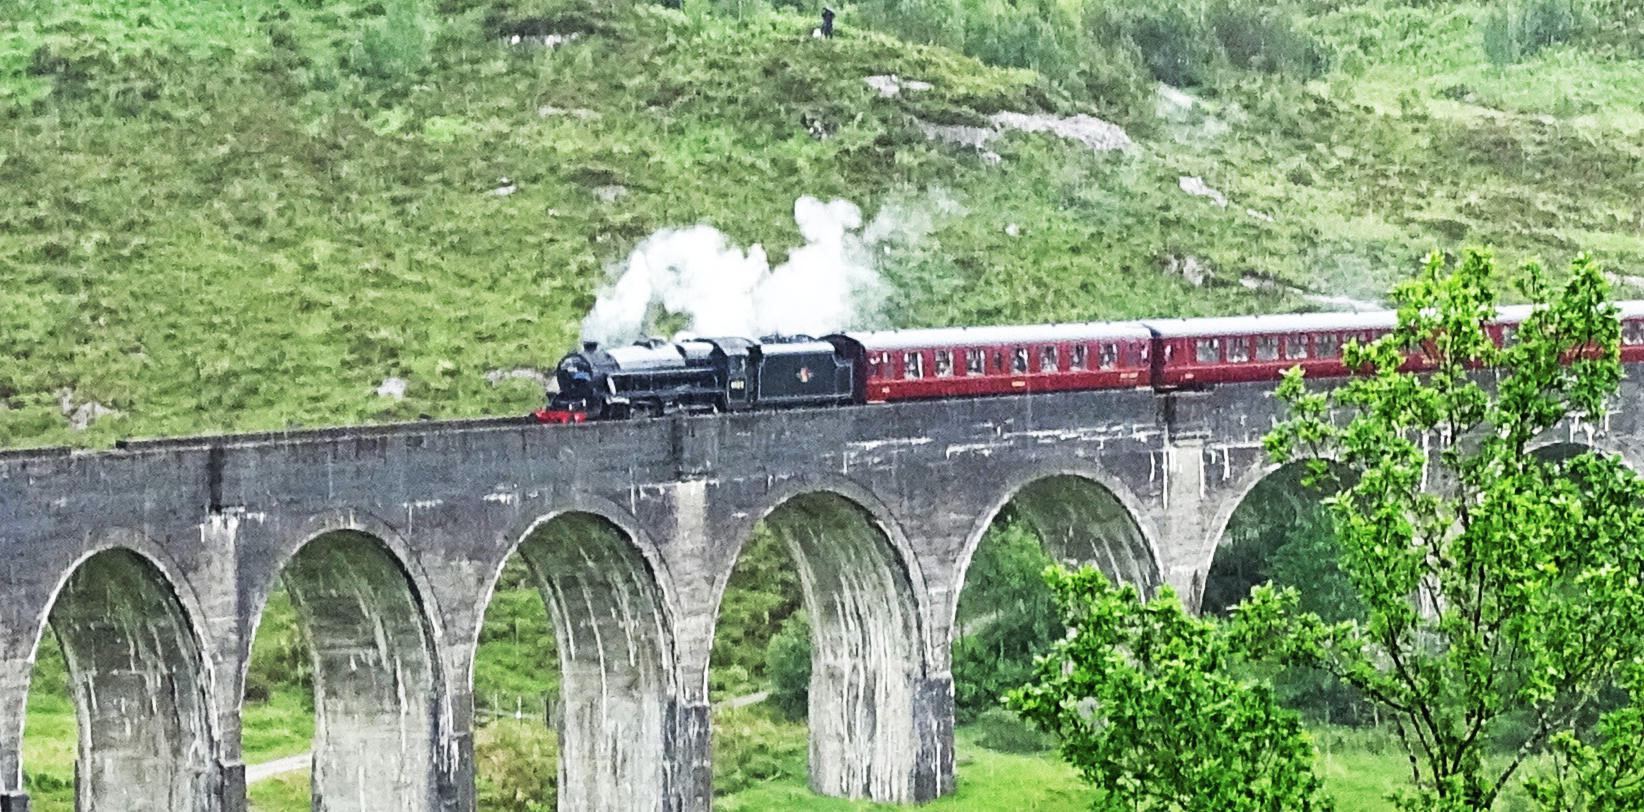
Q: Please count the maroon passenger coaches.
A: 3